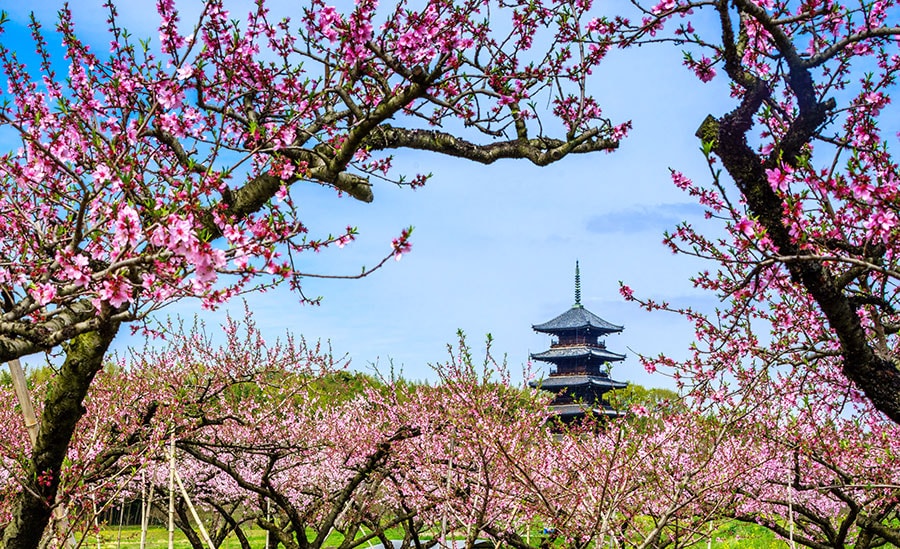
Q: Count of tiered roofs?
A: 4